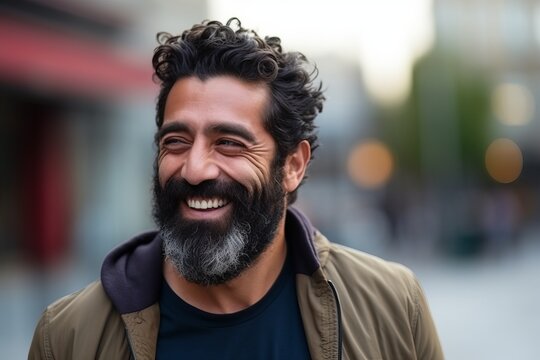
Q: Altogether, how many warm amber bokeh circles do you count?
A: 2